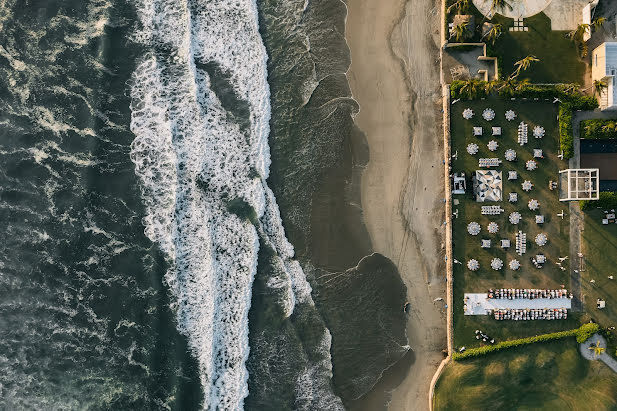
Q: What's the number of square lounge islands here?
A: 9